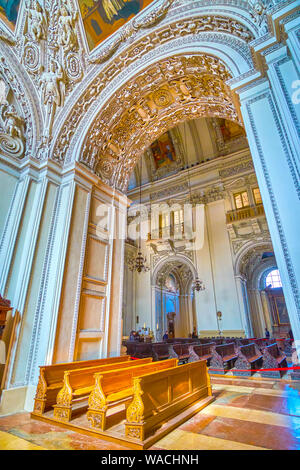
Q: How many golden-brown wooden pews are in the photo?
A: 4